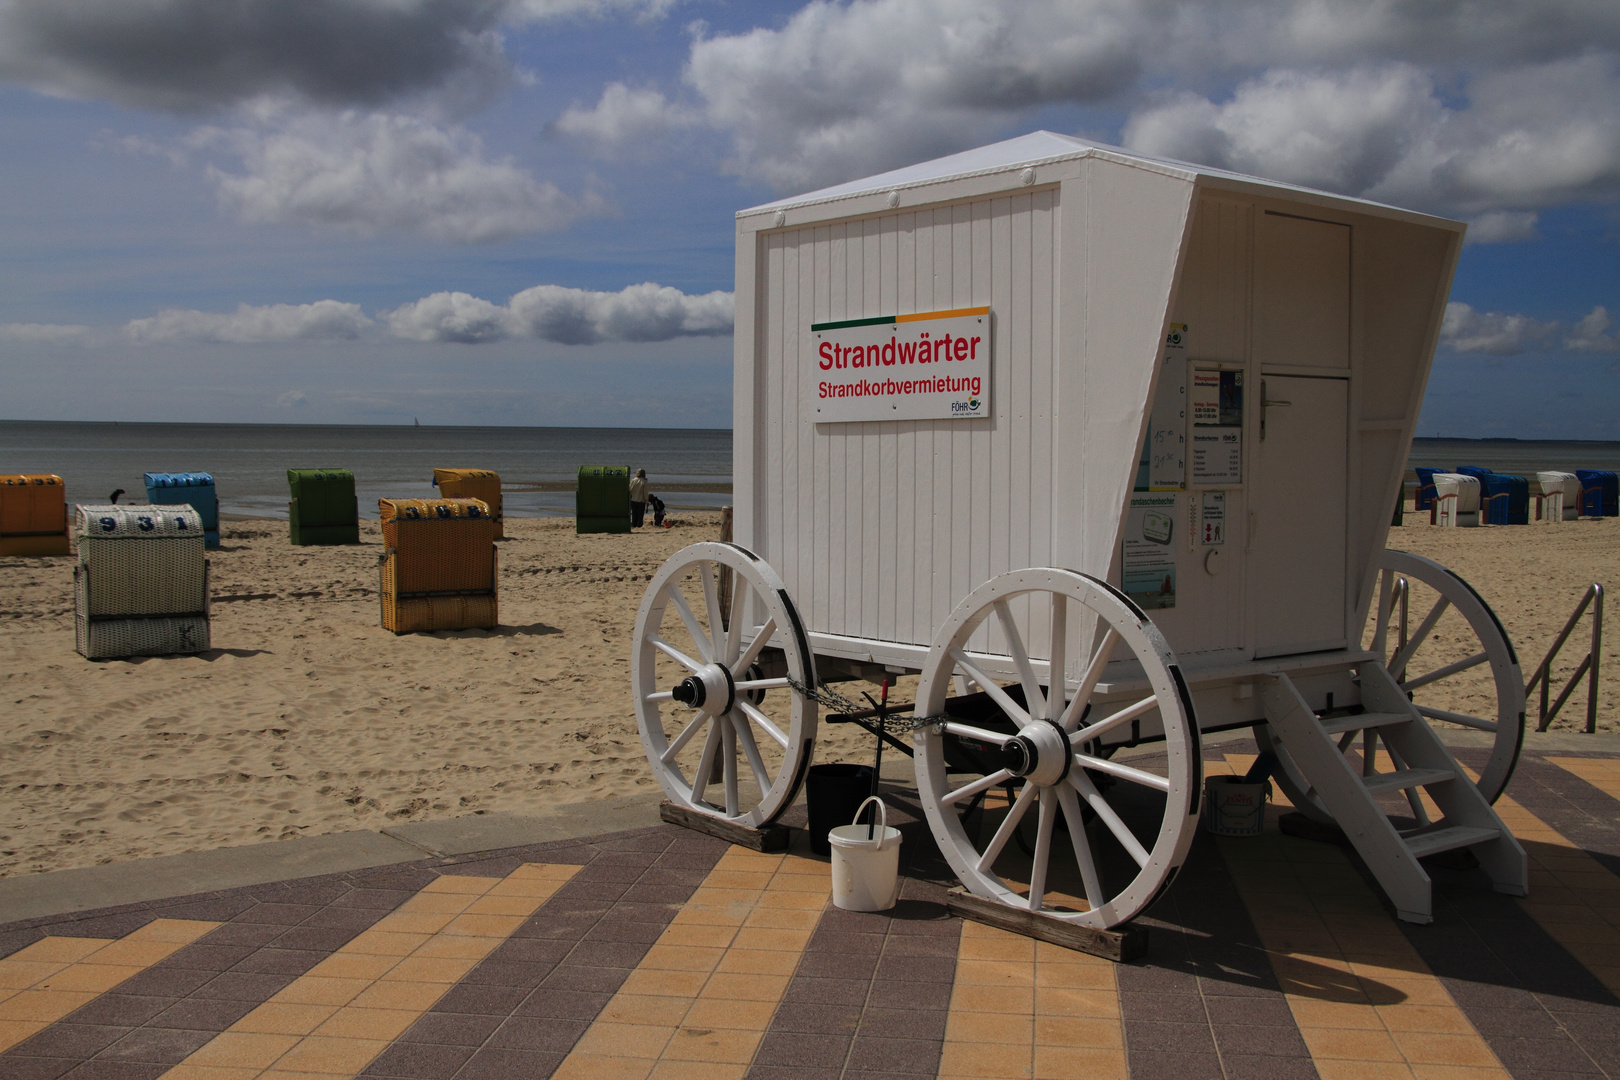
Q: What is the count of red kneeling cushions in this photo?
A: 0